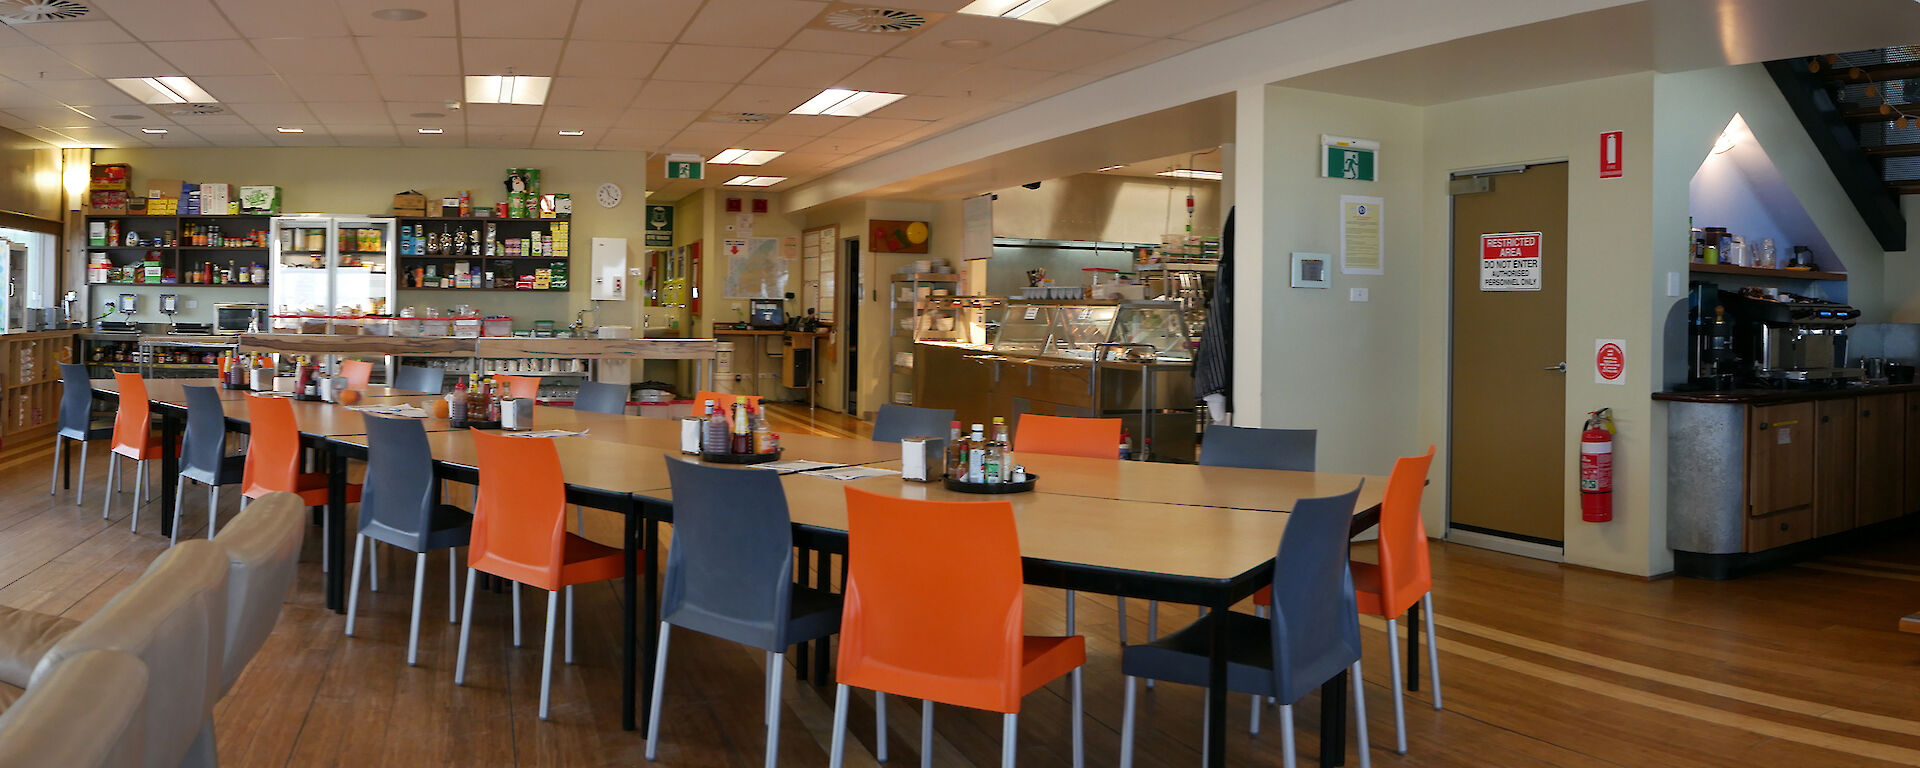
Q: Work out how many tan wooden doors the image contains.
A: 1